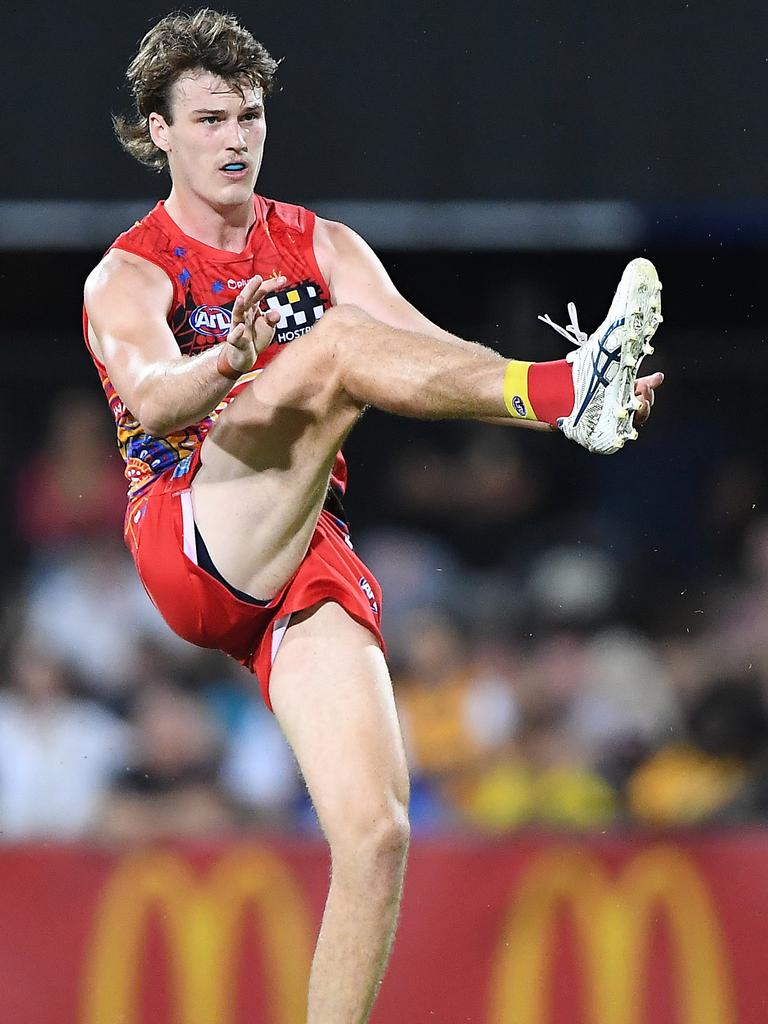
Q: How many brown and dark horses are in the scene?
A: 0